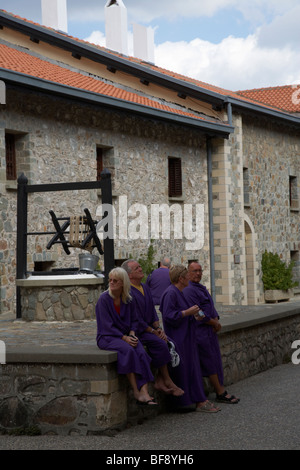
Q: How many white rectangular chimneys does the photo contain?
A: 3